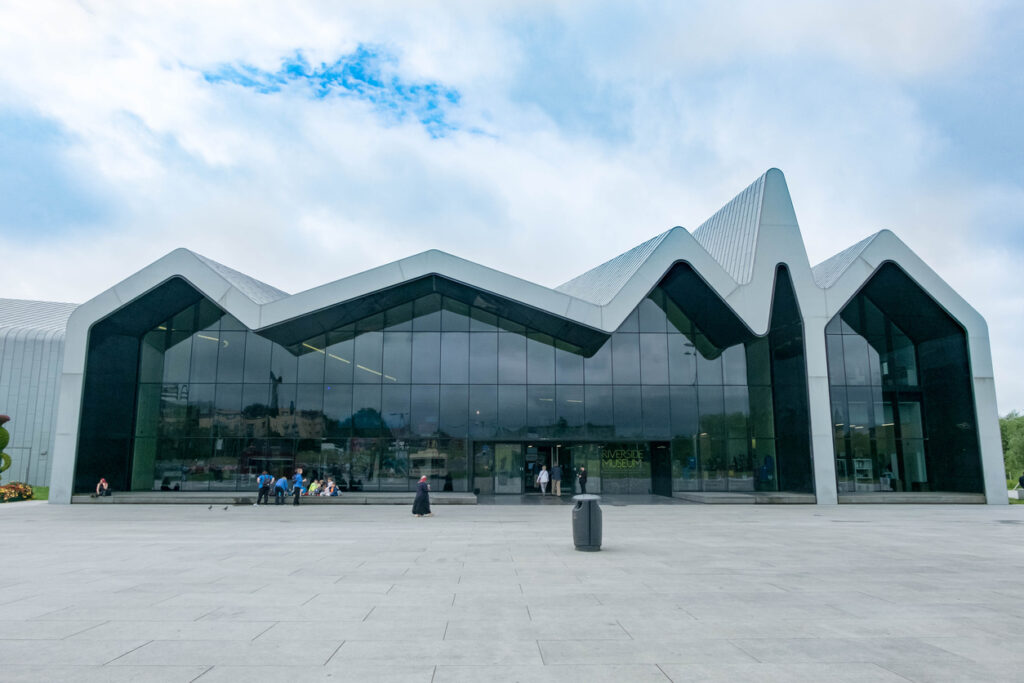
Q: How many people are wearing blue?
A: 3